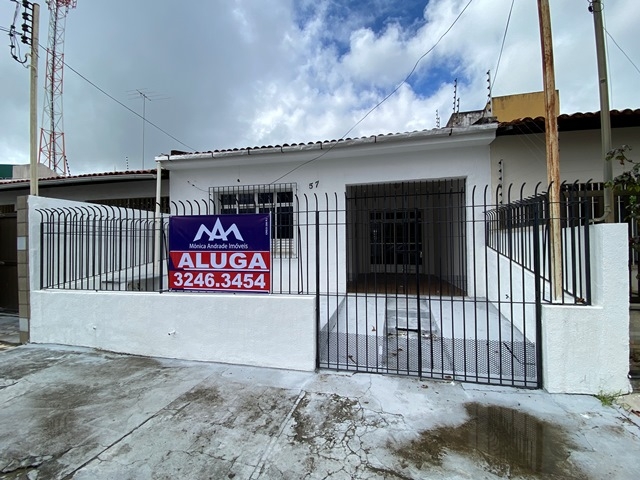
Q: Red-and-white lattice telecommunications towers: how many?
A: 1